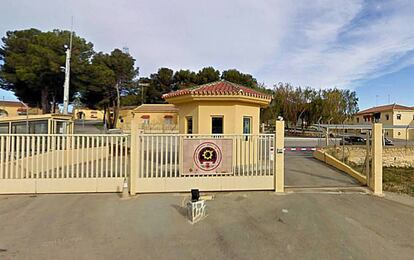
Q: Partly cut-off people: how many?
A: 0